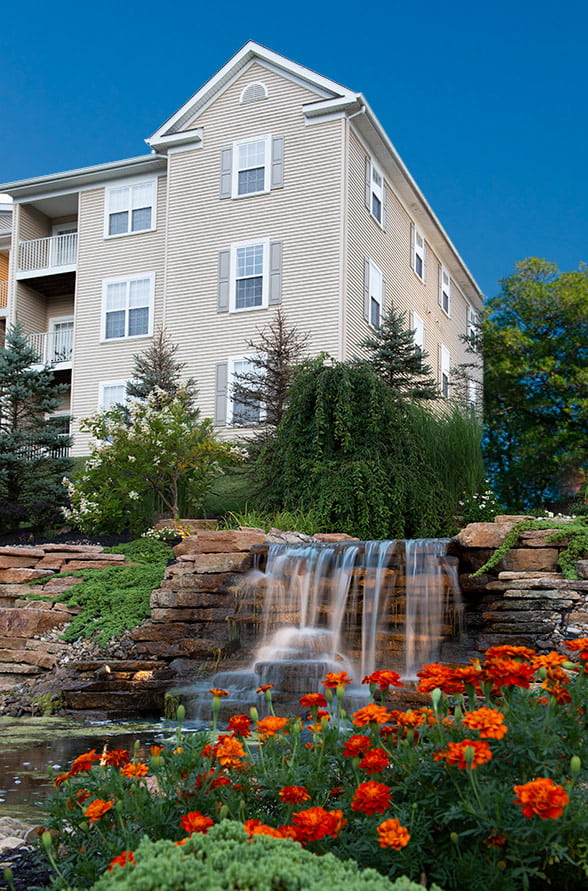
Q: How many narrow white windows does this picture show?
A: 11